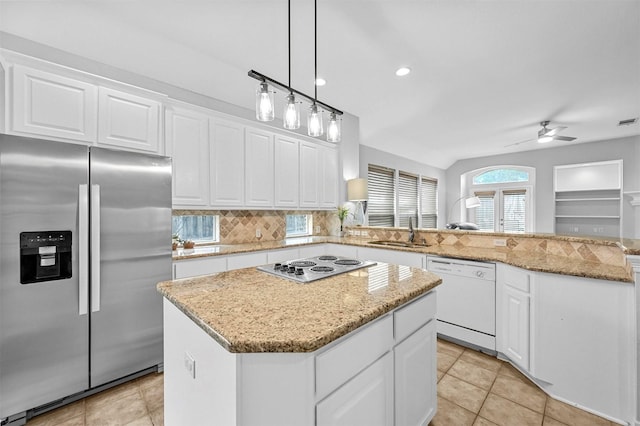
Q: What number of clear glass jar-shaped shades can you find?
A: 4